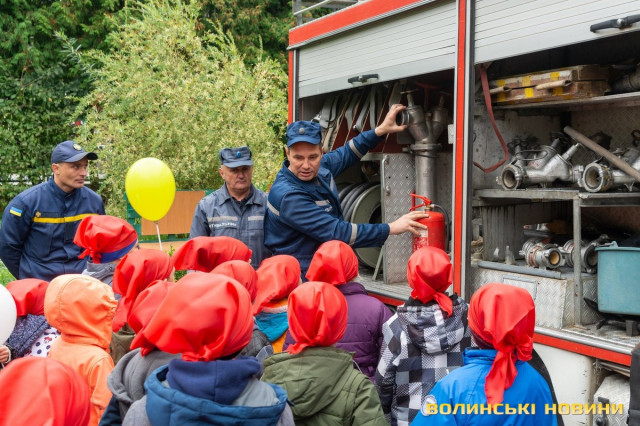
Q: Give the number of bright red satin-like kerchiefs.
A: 13